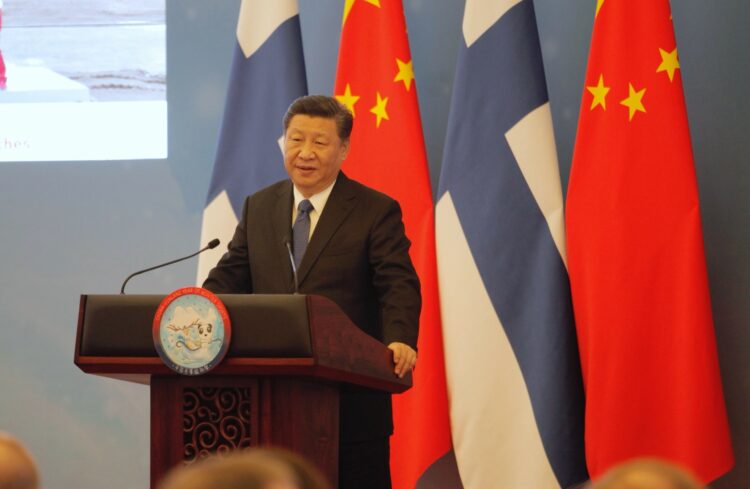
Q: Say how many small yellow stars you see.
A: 6